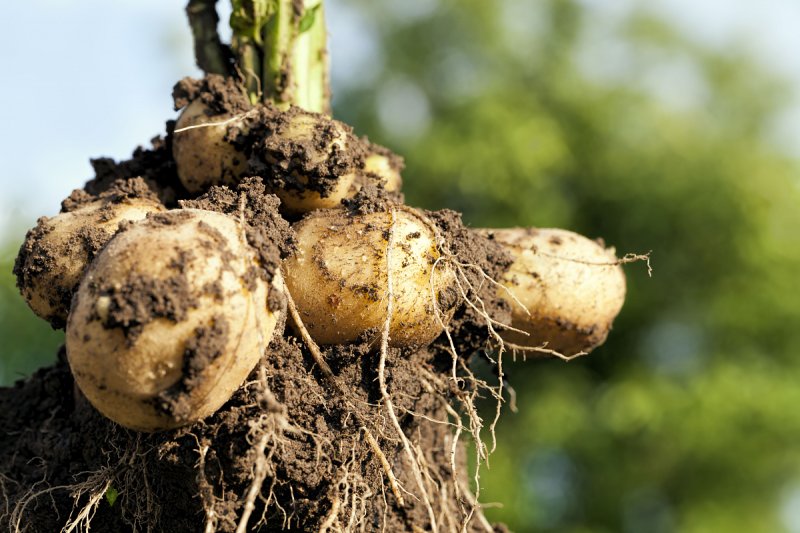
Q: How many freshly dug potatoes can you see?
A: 7